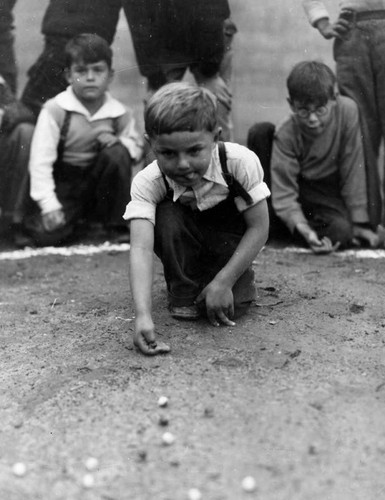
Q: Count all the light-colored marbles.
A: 7